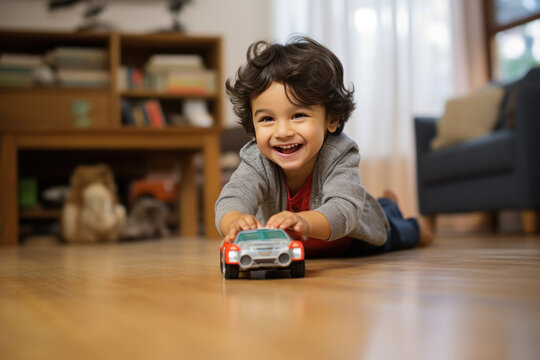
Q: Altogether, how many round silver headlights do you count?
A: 2